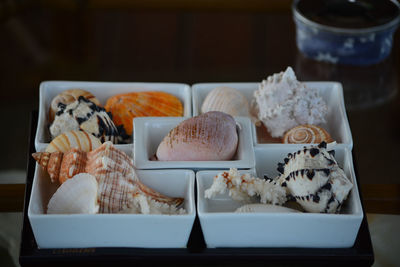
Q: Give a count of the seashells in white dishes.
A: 12